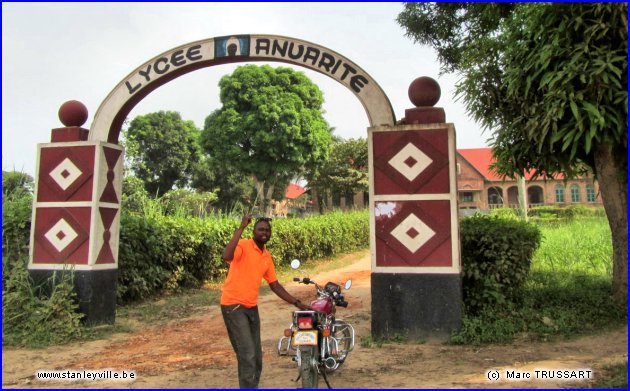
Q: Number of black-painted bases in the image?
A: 2